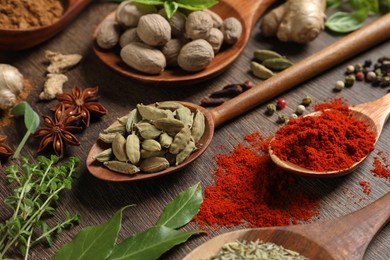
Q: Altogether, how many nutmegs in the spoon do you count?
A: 12